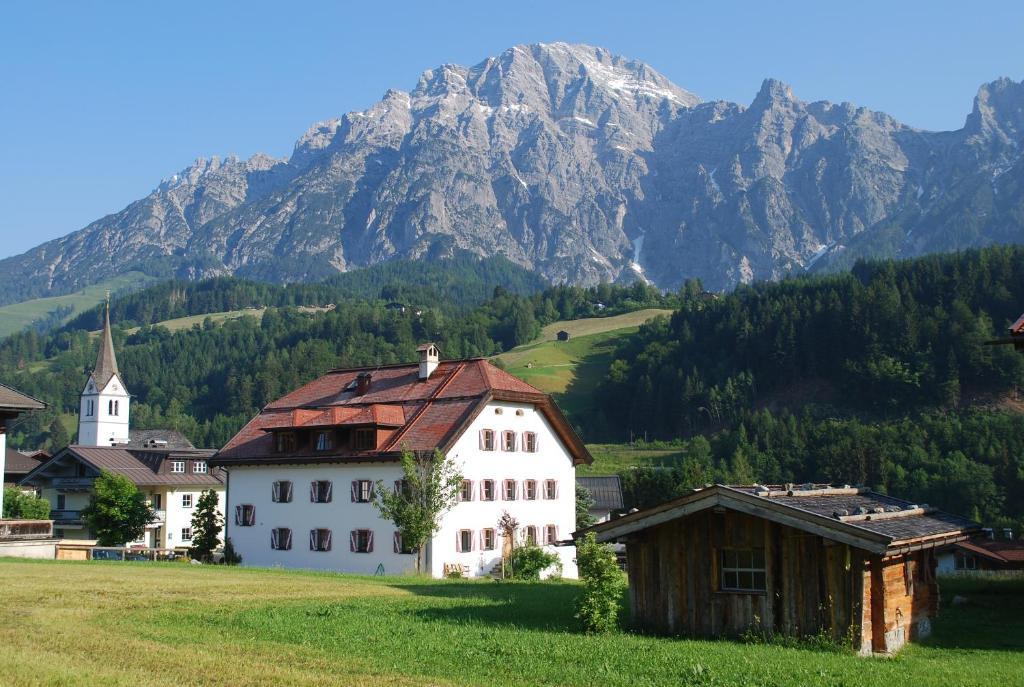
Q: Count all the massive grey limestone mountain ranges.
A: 1